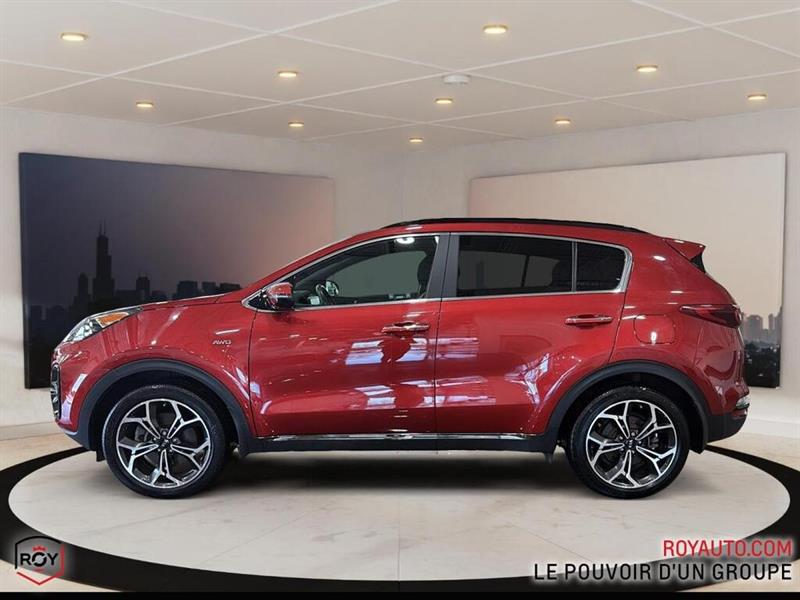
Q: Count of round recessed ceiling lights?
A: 10